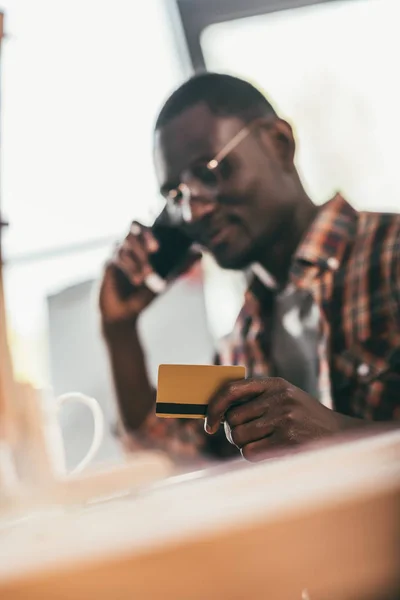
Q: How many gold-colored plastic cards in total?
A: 1